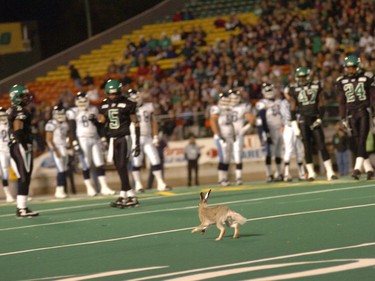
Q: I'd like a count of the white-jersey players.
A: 7